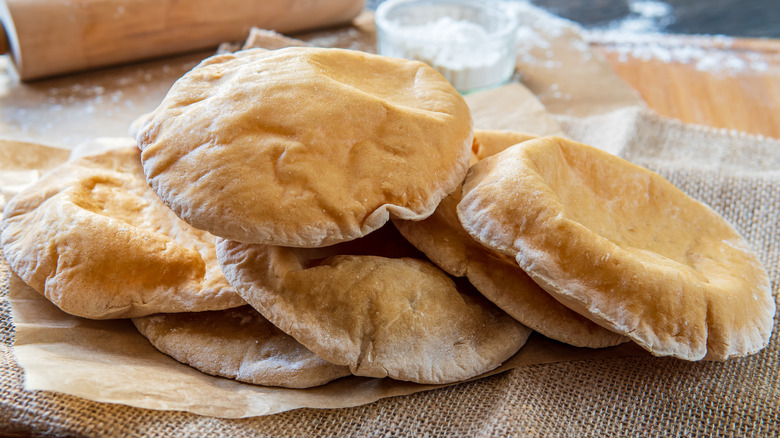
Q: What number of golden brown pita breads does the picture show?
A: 6